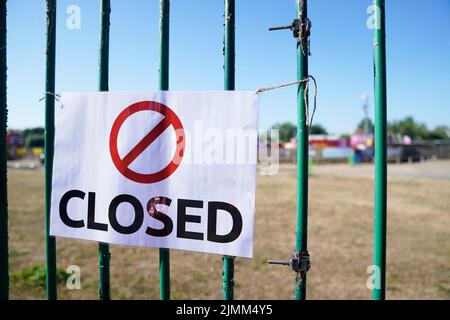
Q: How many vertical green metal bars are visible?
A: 7